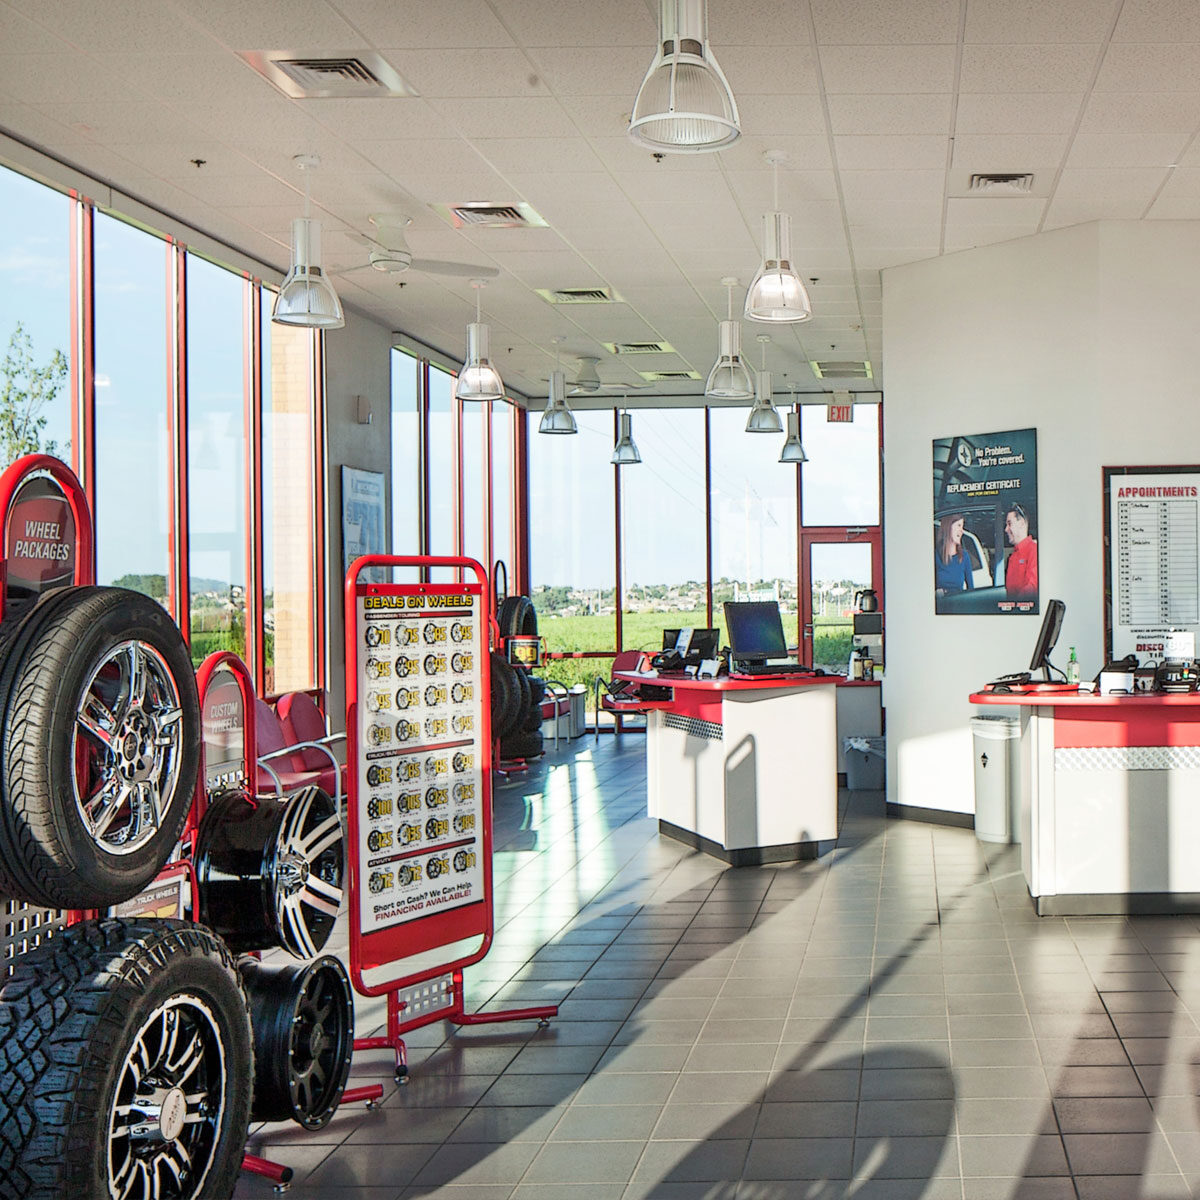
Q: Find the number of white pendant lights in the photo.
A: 9